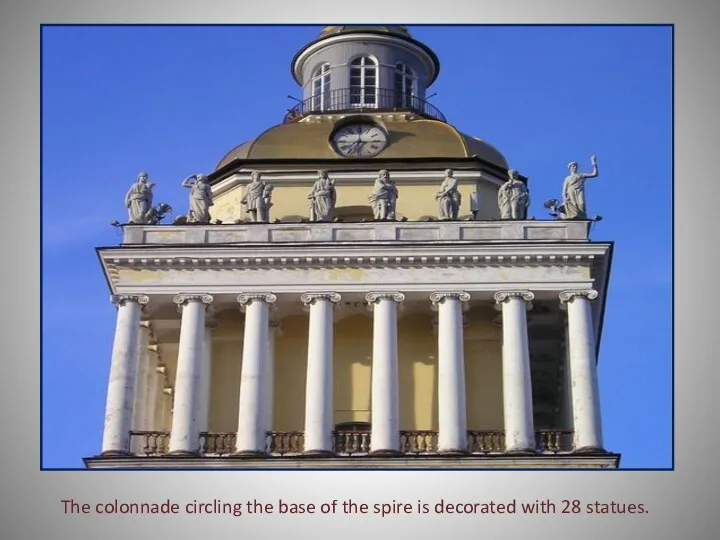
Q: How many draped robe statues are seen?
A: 8